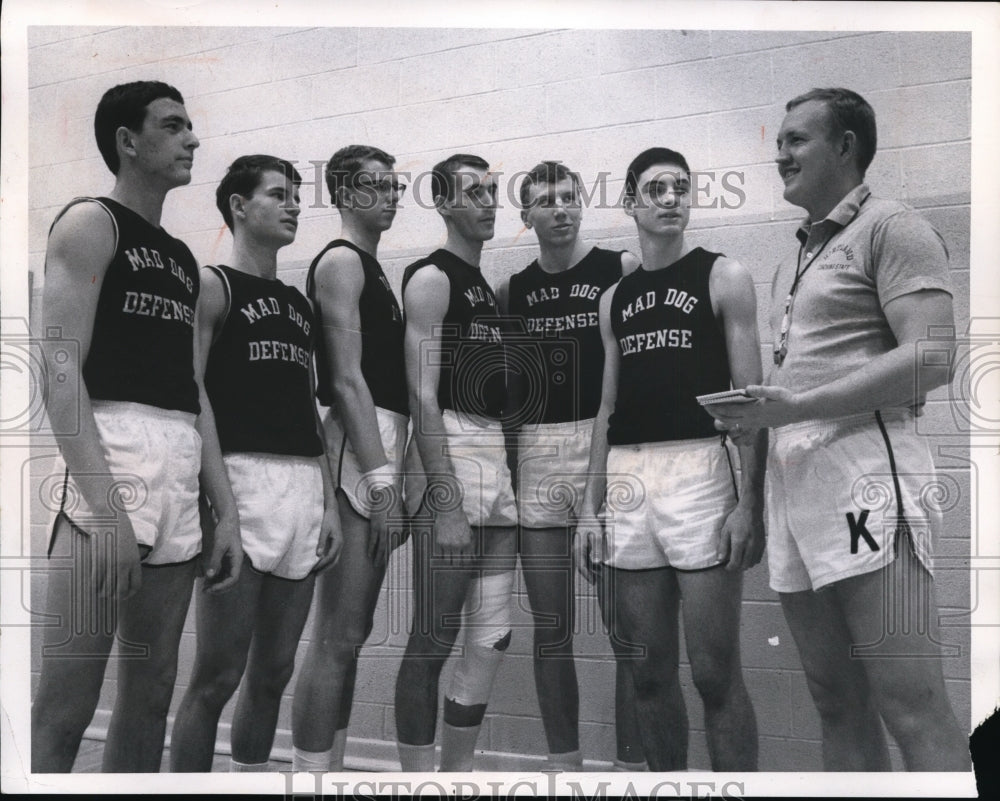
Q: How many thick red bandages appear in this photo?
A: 0